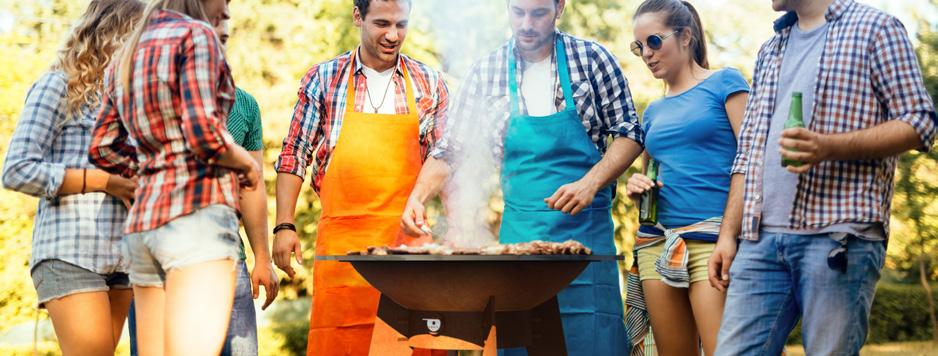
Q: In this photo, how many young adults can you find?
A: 7